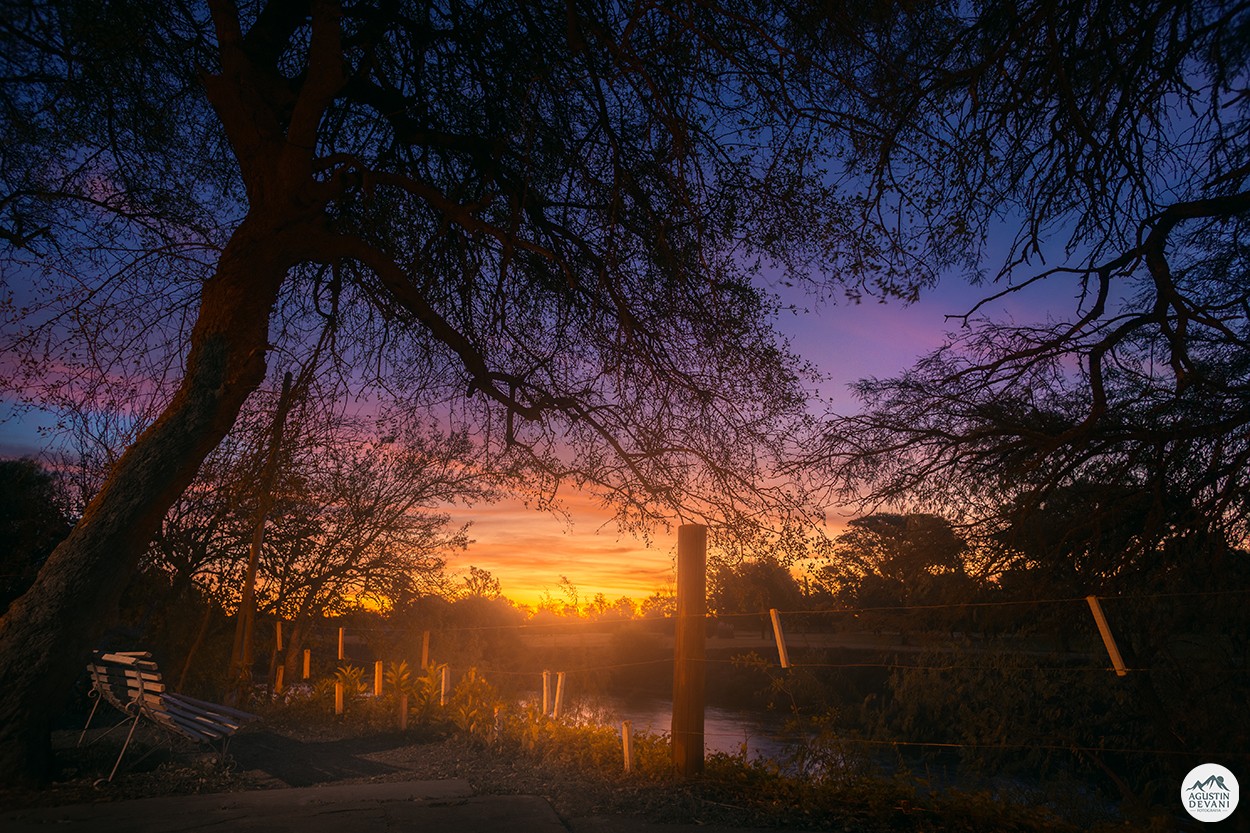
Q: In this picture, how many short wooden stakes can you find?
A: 14